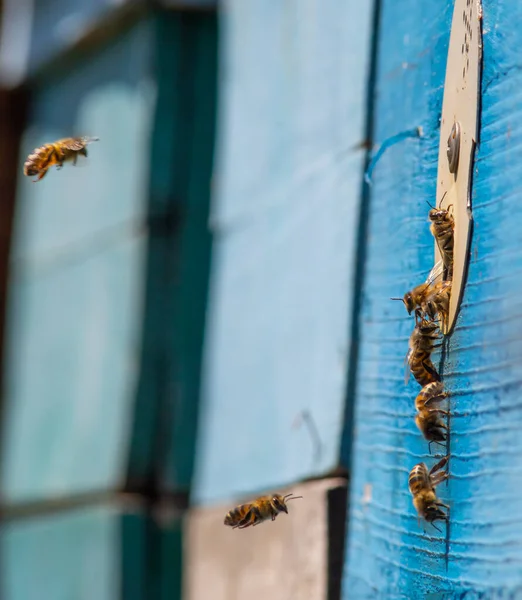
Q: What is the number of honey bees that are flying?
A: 2